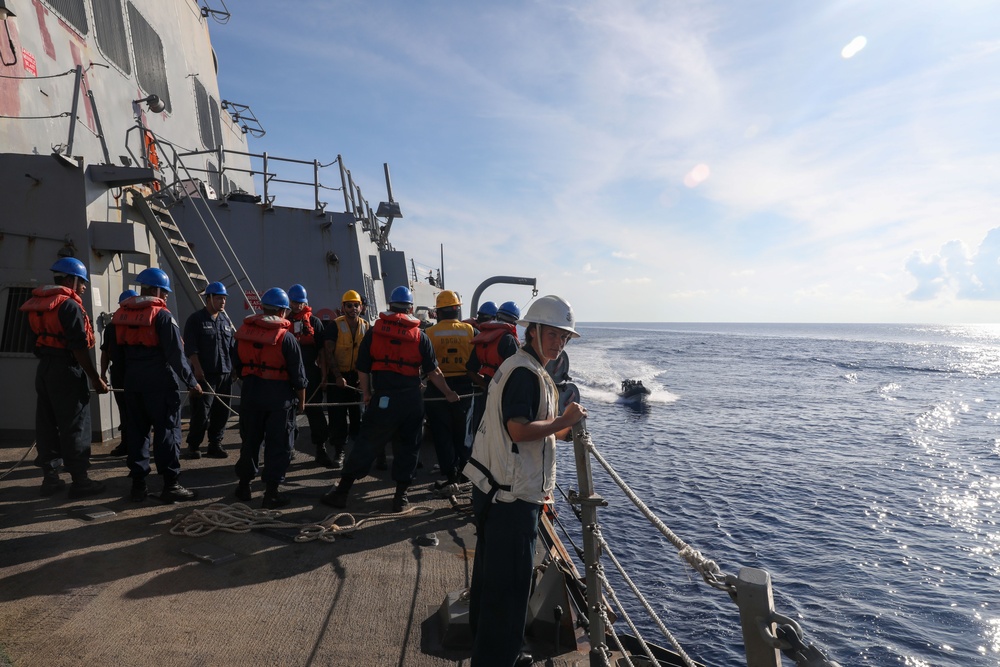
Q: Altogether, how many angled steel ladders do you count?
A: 1